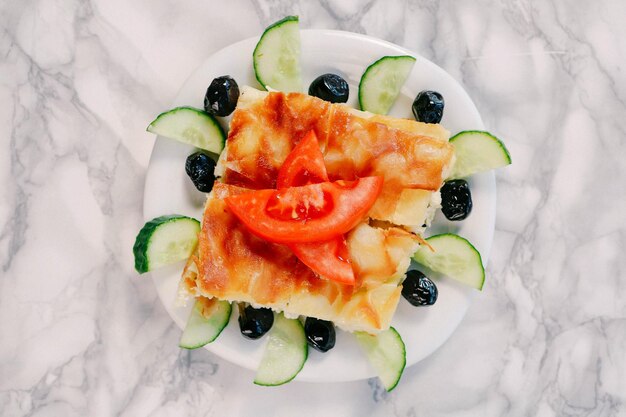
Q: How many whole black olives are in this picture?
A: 8